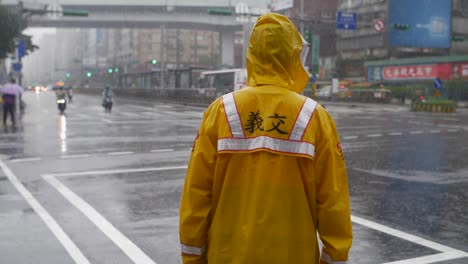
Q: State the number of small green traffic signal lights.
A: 5